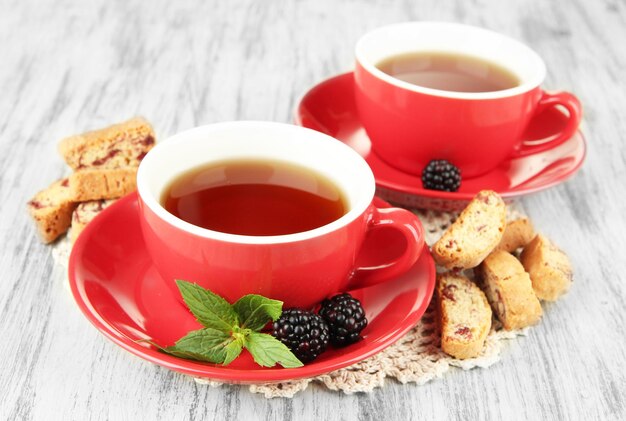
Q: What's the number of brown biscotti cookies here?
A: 9